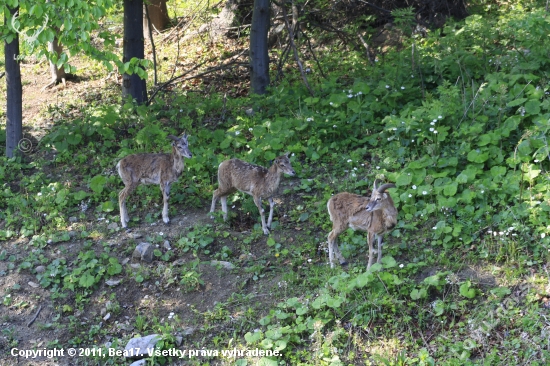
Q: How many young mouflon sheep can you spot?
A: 3